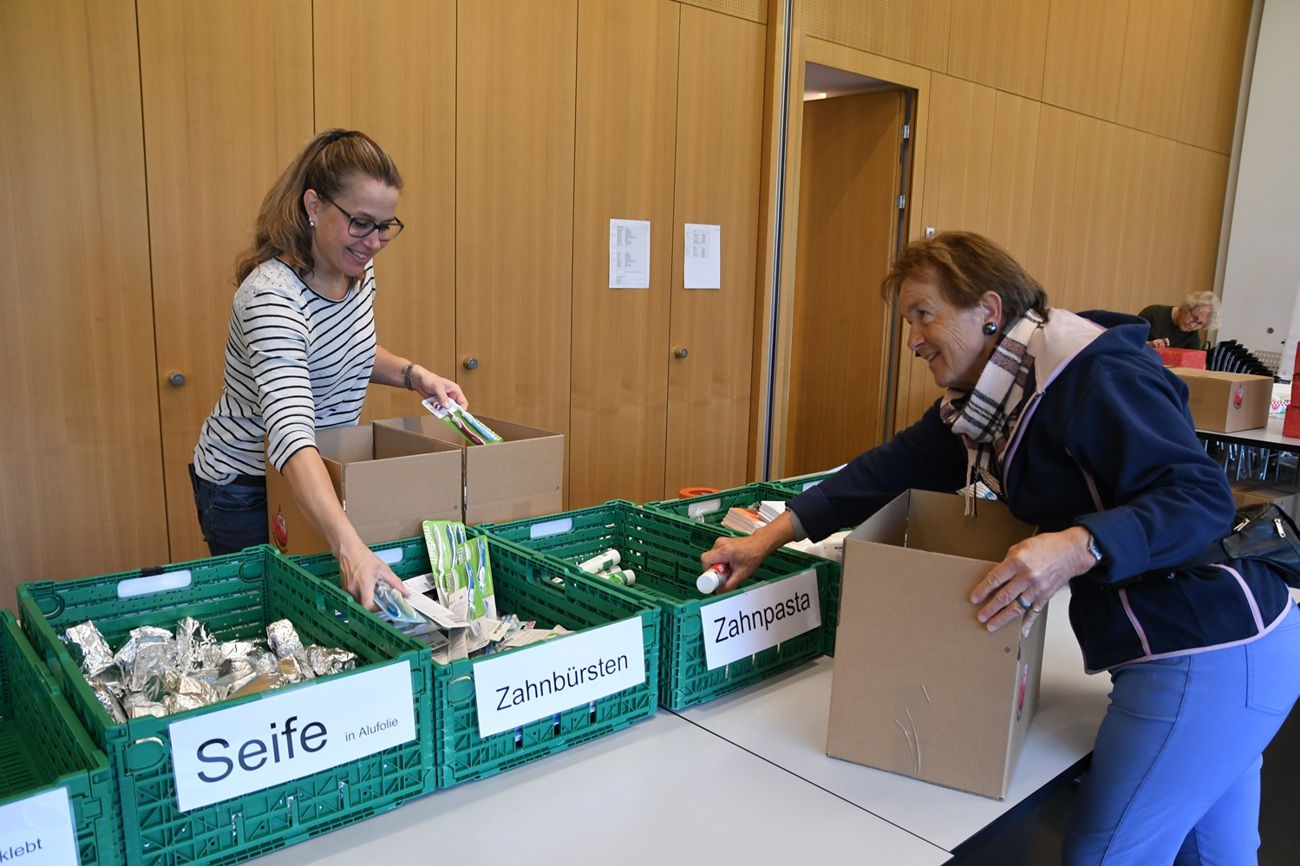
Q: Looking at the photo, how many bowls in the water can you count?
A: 0